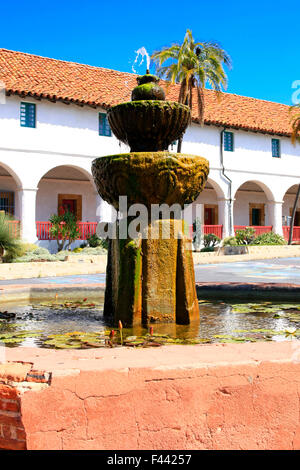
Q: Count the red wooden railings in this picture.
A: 5